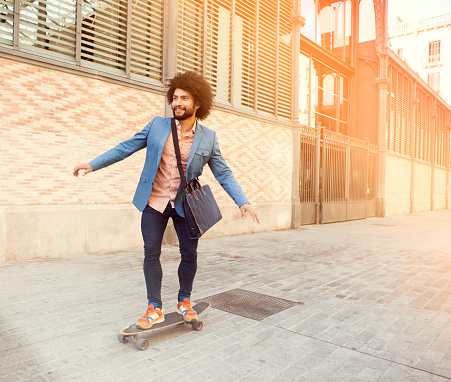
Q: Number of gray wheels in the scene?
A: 3